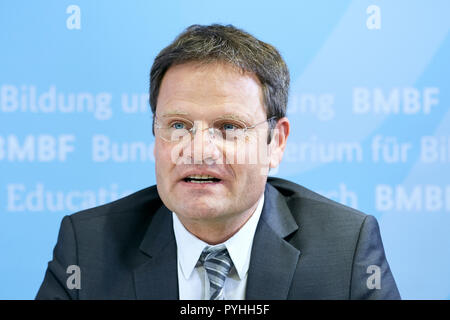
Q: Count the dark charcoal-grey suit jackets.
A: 1